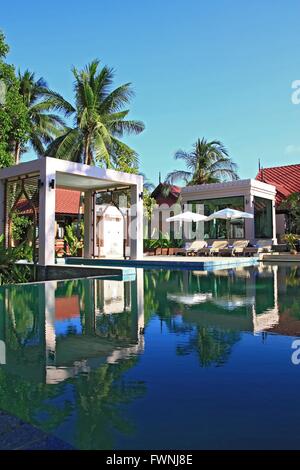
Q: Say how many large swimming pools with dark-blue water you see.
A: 1